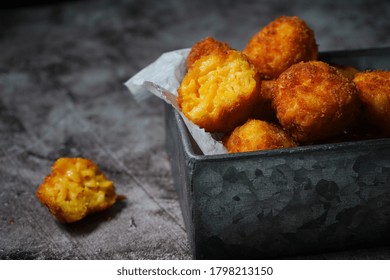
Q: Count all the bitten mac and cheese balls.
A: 2